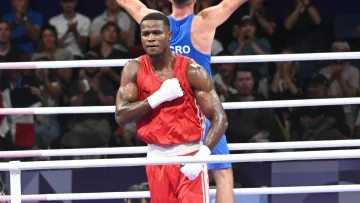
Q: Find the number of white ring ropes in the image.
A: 5